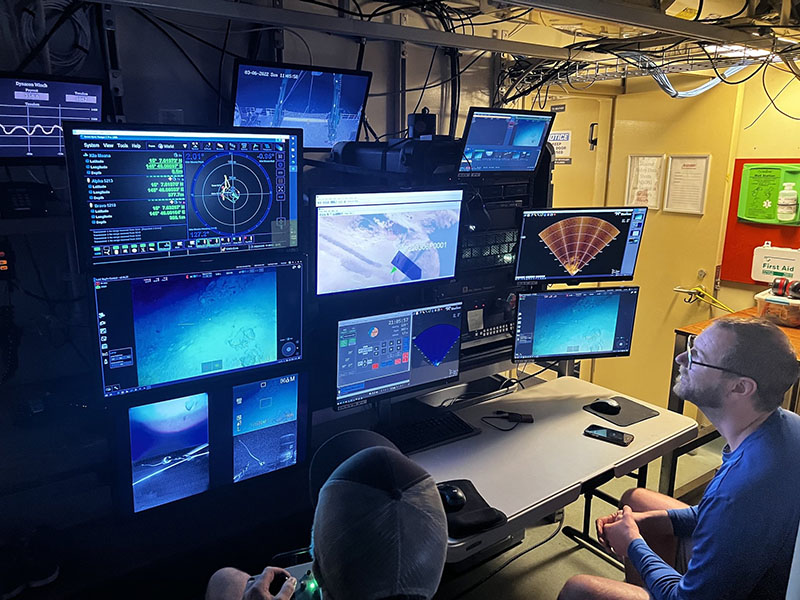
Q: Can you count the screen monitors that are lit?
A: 11